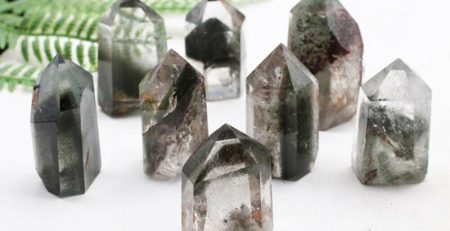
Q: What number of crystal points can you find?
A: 8